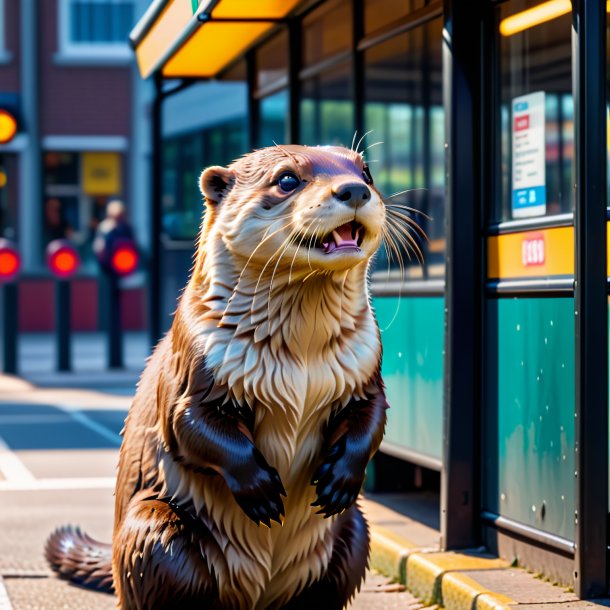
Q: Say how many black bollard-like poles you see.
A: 3